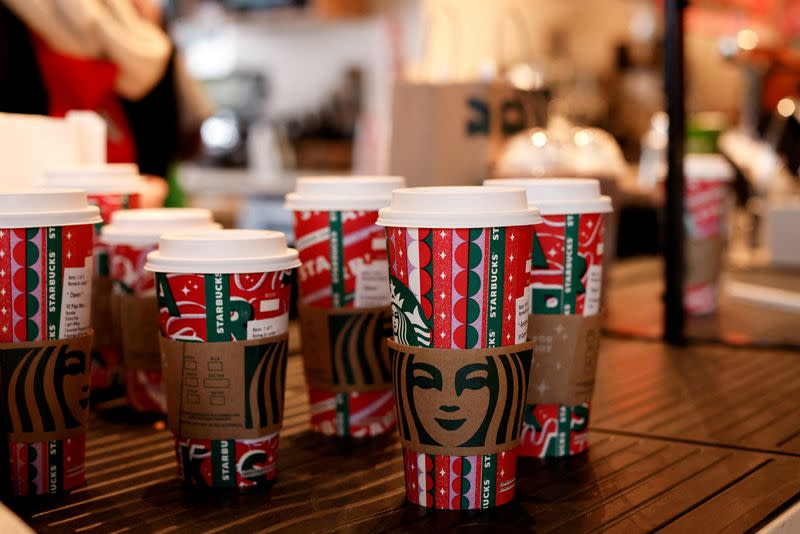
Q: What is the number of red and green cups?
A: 8